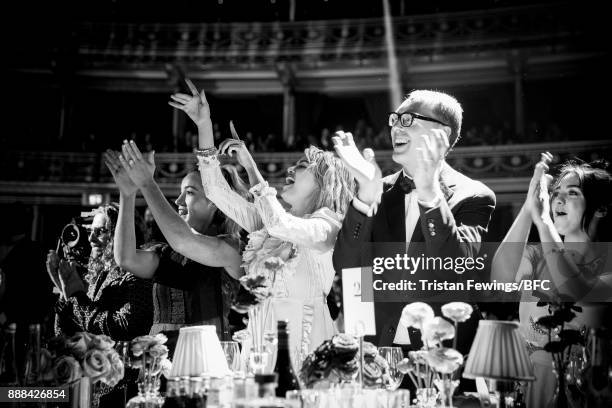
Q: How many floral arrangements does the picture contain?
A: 6